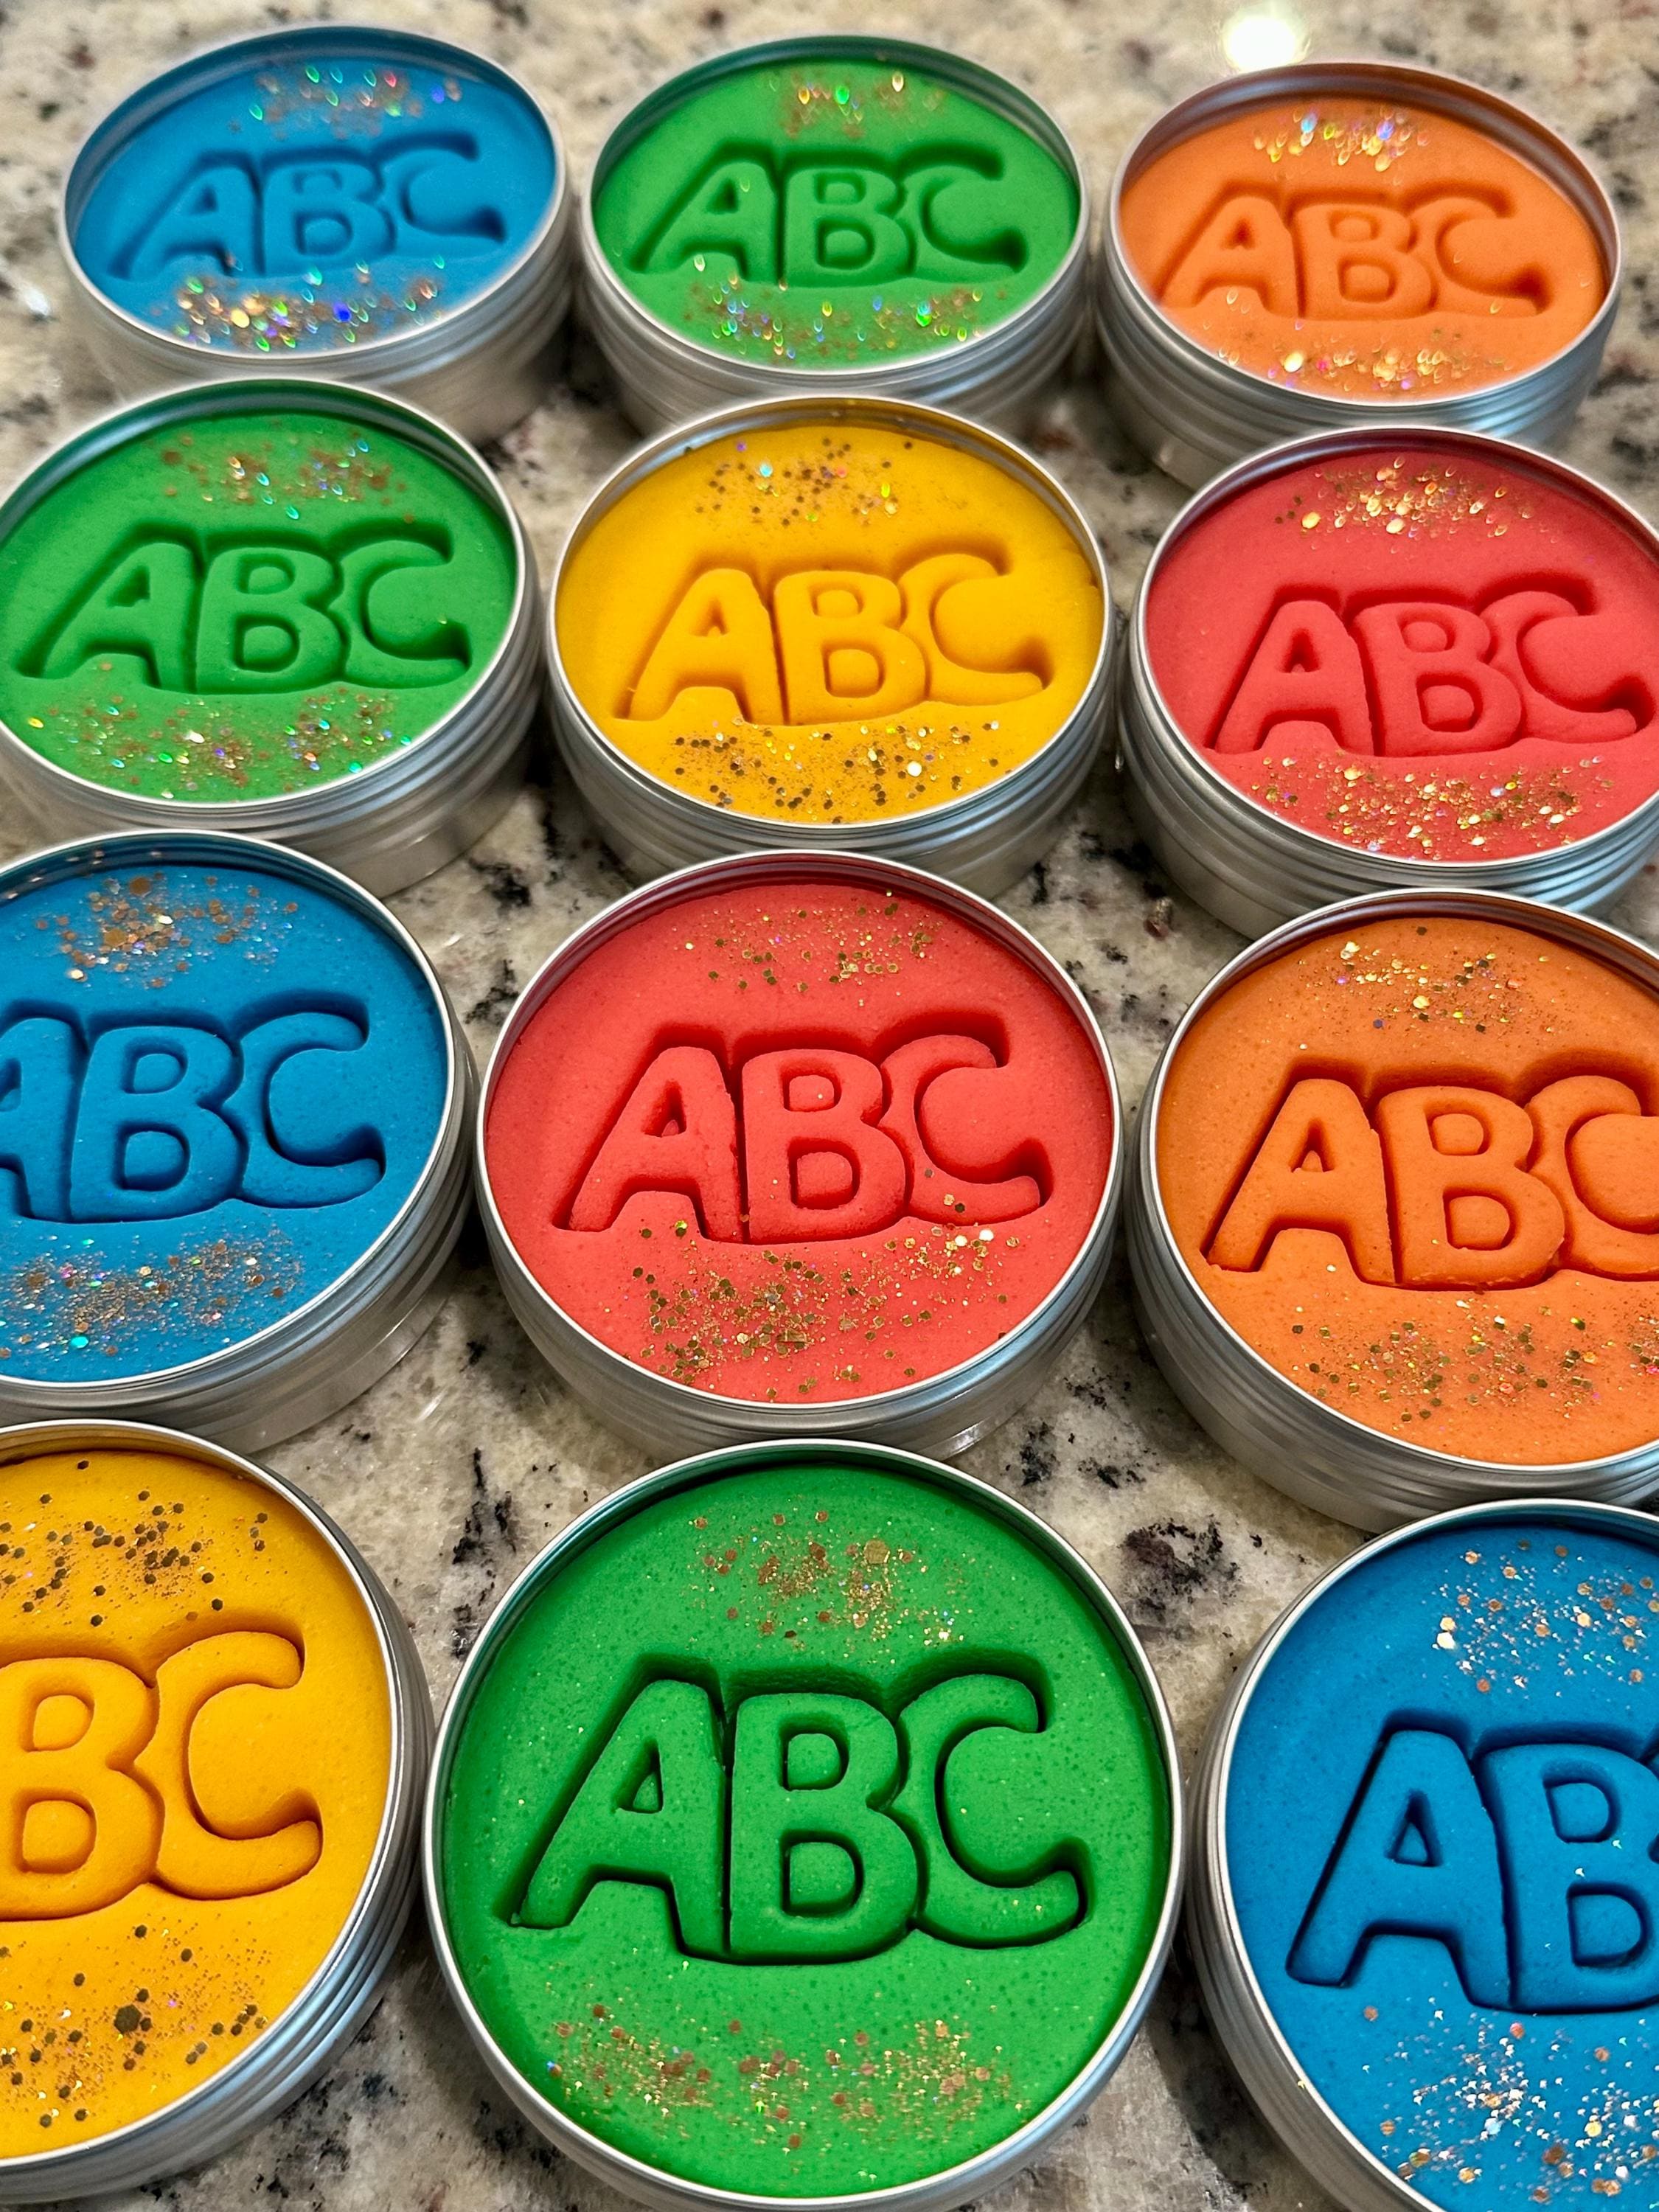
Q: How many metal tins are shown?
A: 12